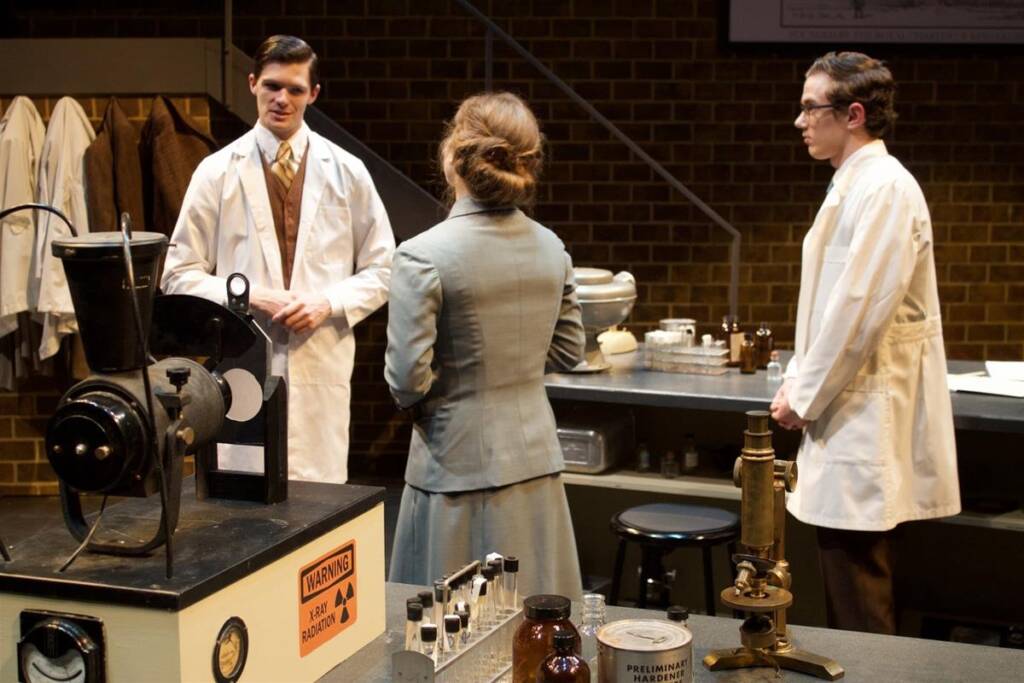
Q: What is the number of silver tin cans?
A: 1